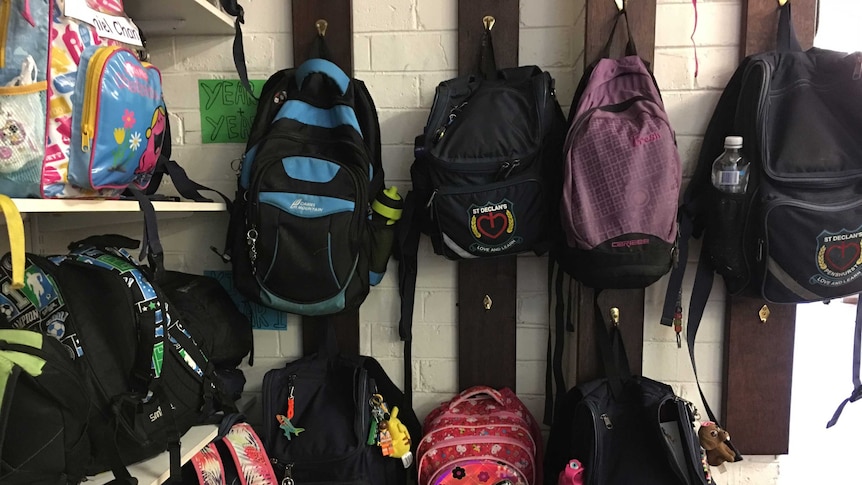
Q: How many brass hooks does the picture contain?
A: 7